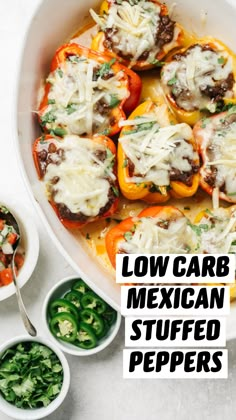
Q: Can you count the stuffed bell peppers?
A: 8